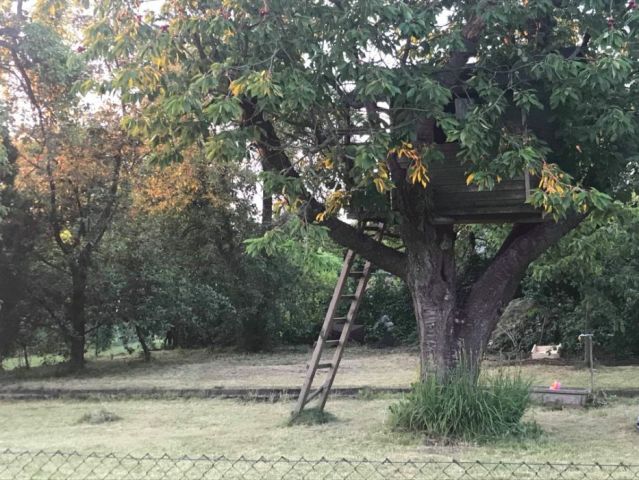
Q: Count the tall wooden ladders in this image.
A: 1